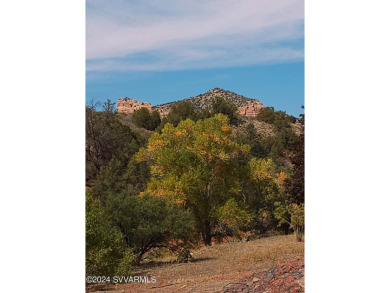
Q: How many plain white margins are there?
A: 2